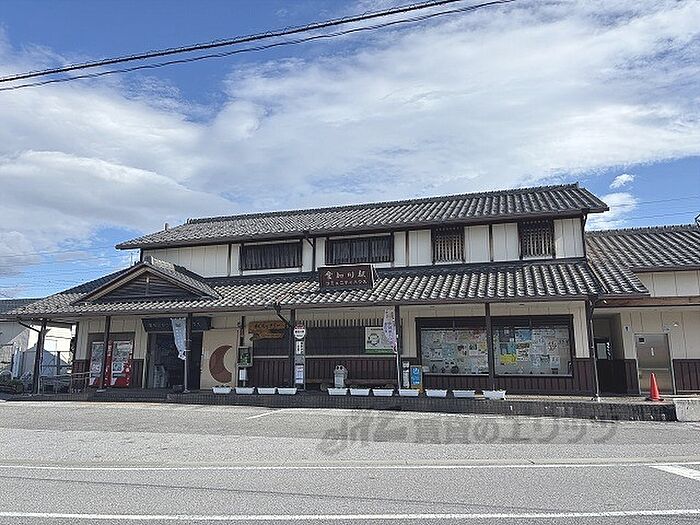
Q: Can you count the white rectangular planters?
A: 11